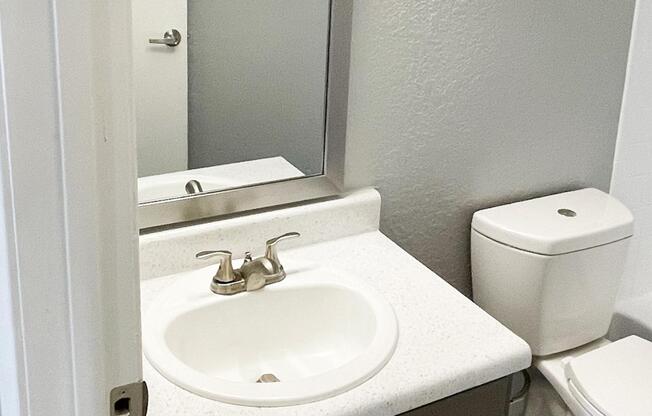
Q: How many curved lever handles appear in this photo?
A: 2